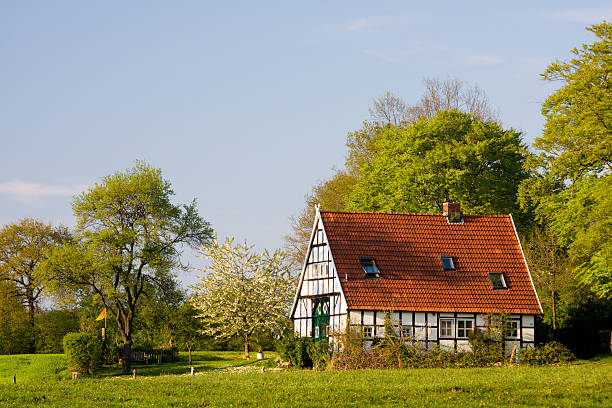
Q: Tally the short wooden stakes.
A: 5